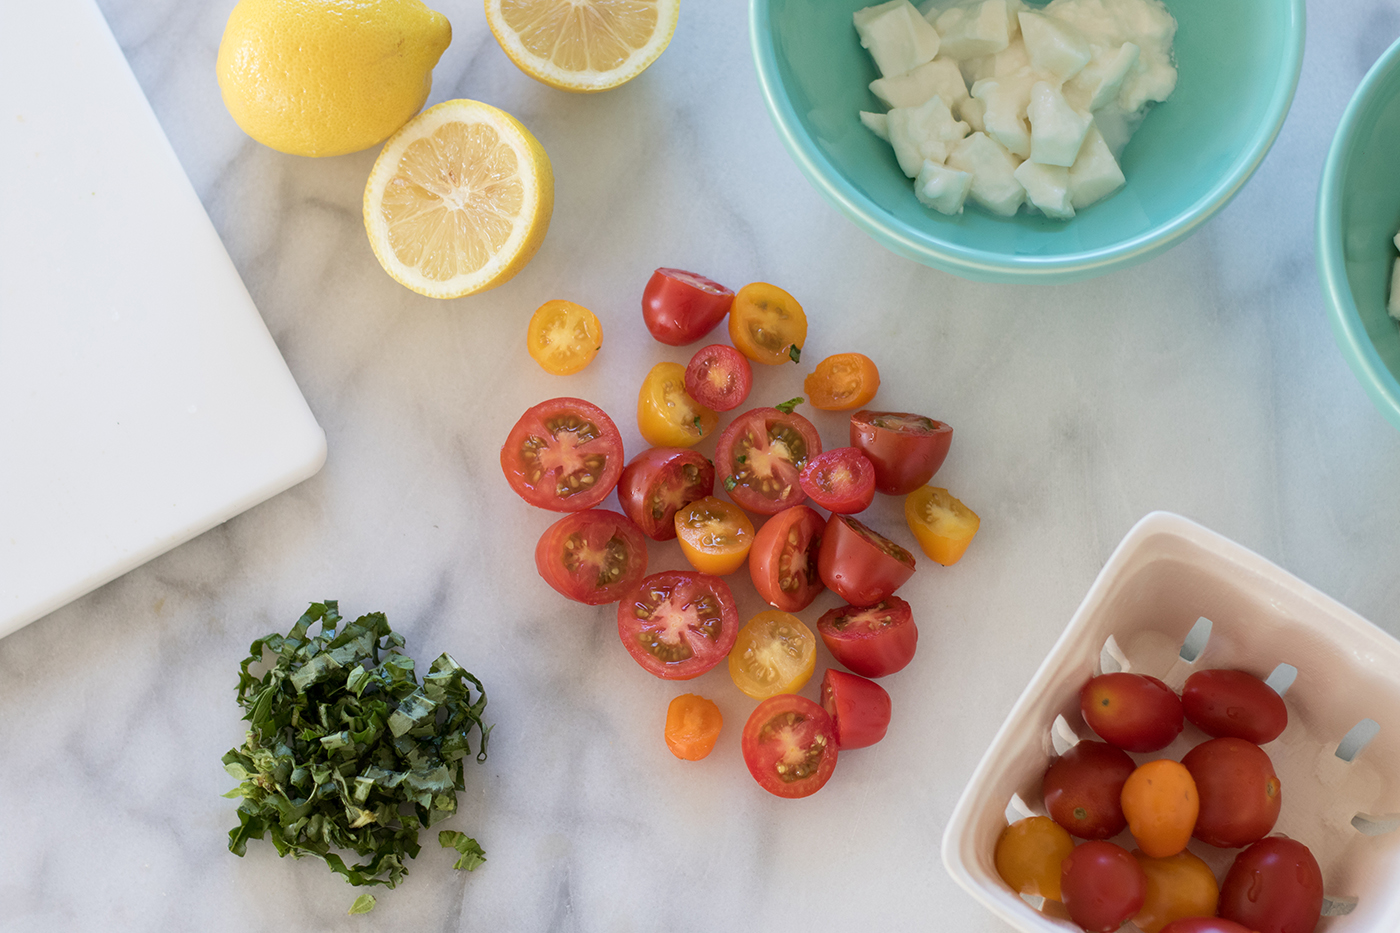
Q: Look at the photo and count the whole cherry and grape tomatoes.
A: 10